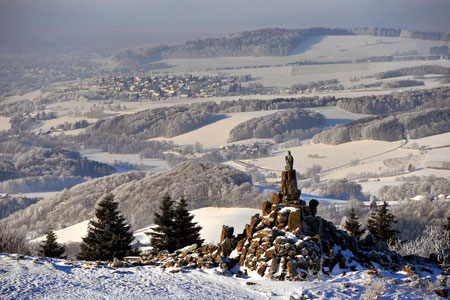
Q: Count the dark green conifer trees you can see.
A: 6